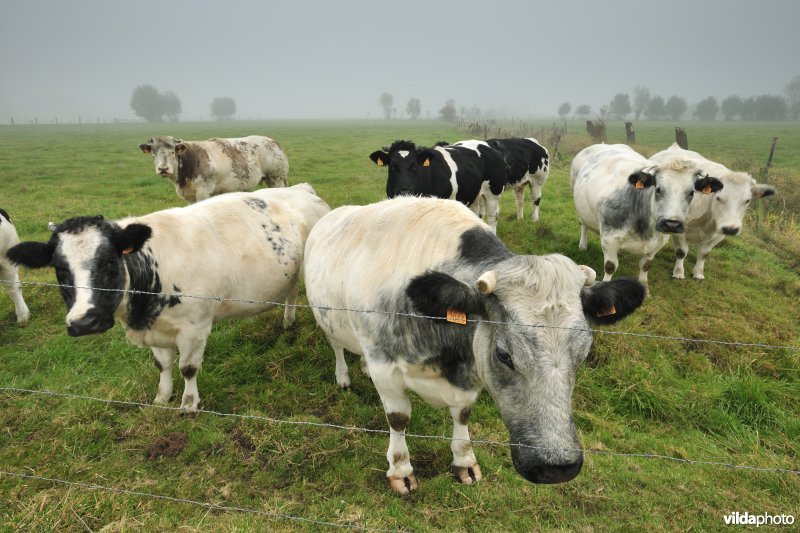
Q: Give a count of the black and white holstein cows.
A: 2